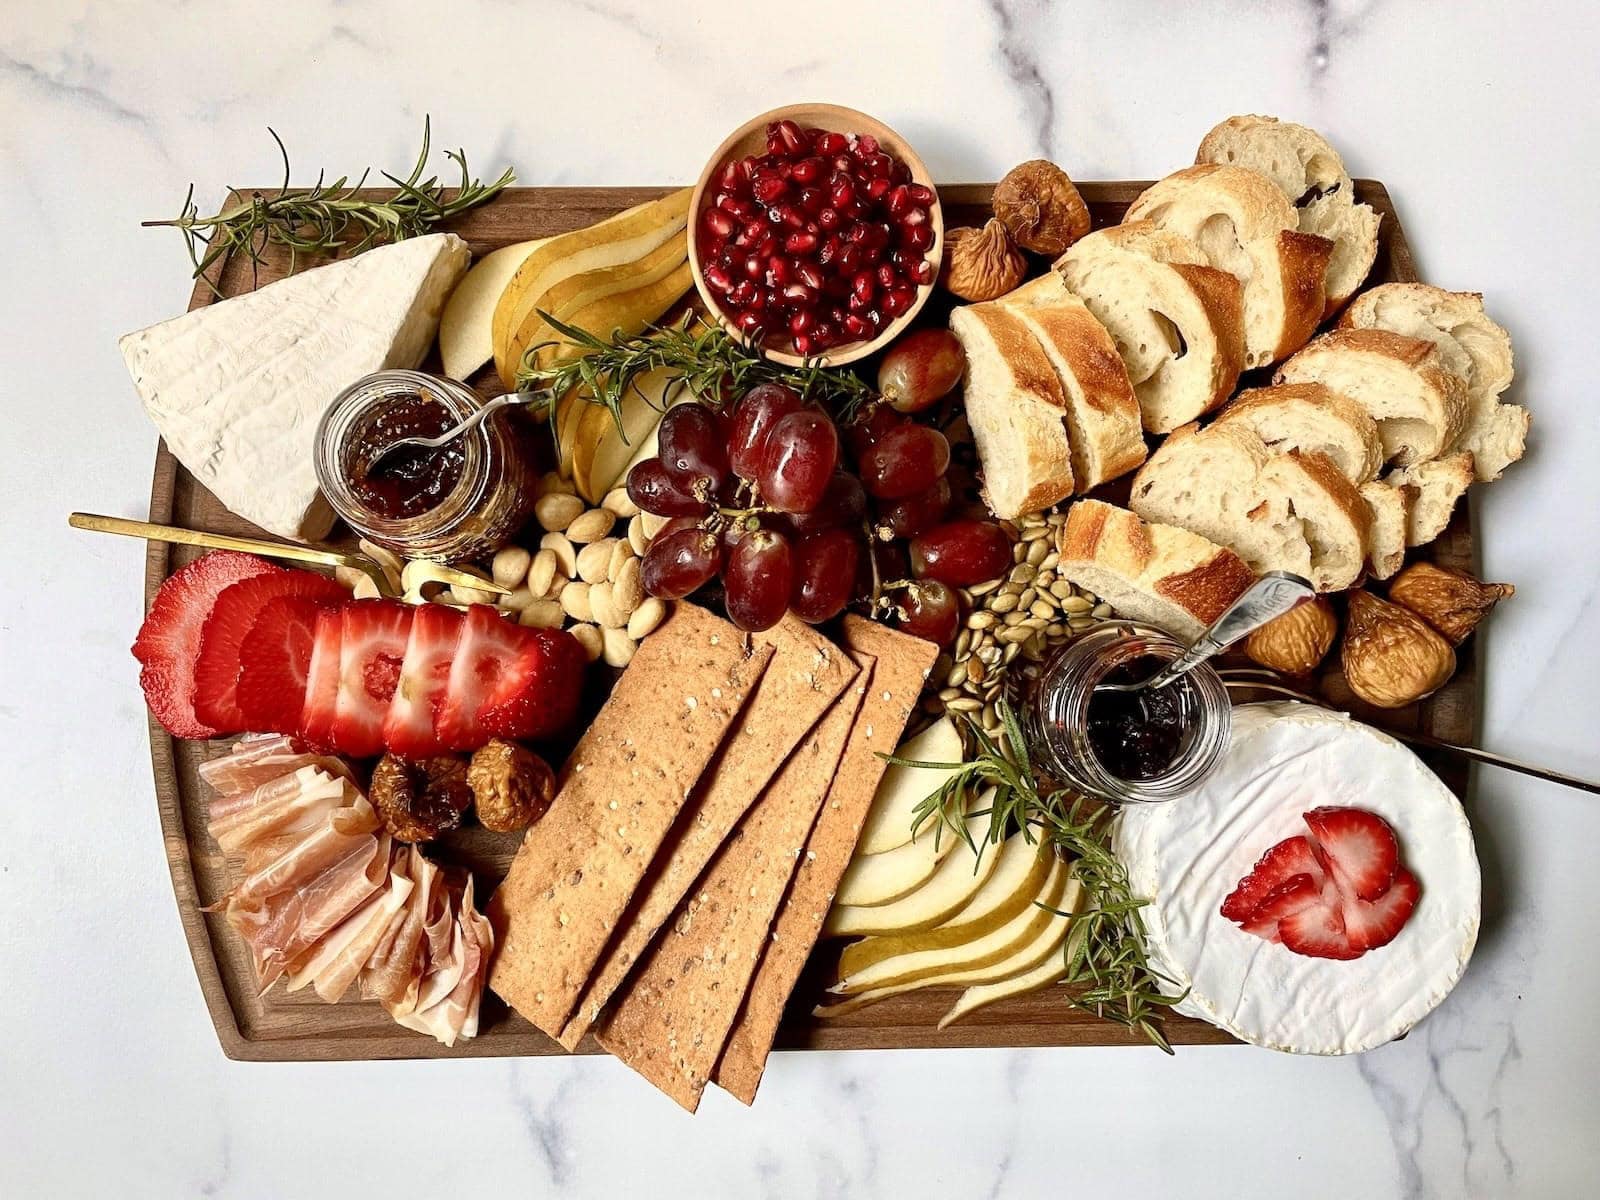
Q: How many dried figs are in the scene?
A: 7